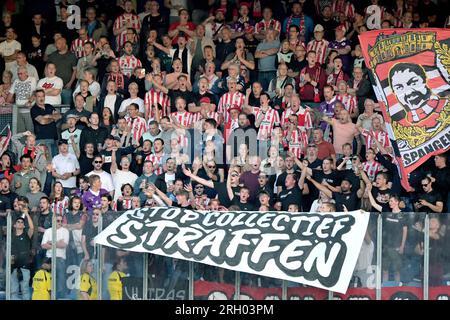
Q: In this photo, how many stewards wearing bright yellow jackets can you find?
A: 3